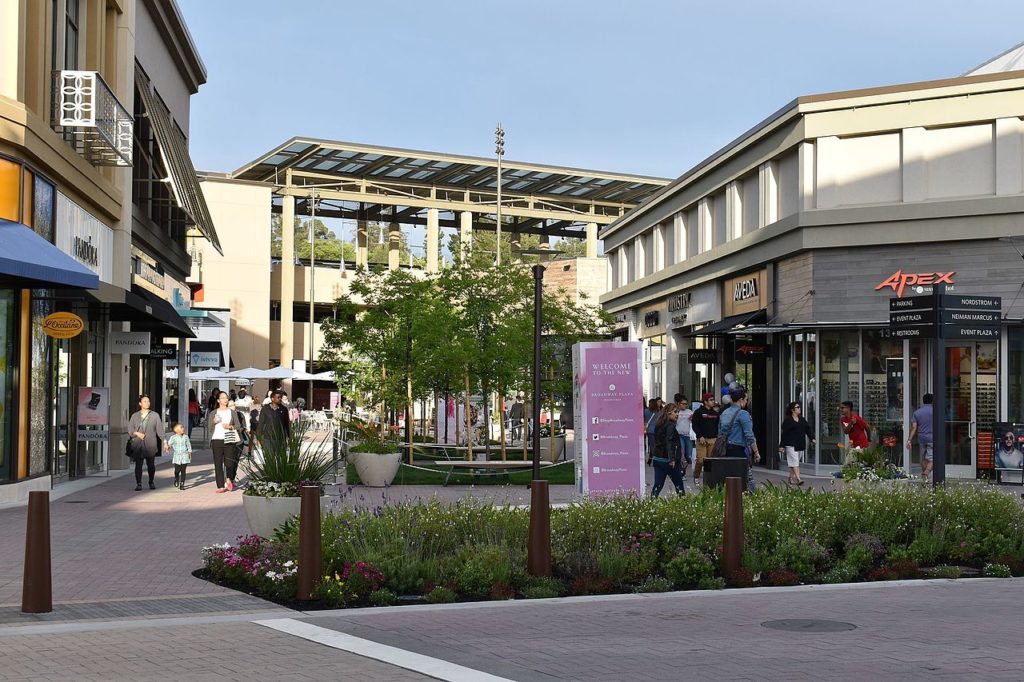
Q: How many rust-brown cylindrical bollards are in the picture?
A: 4